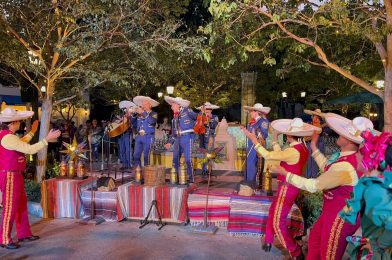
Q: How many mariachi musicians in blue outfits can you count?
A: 5